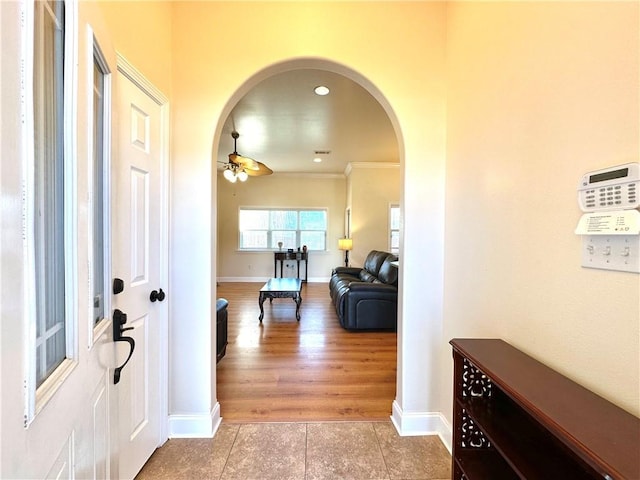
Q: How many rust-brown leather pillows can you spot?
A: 0